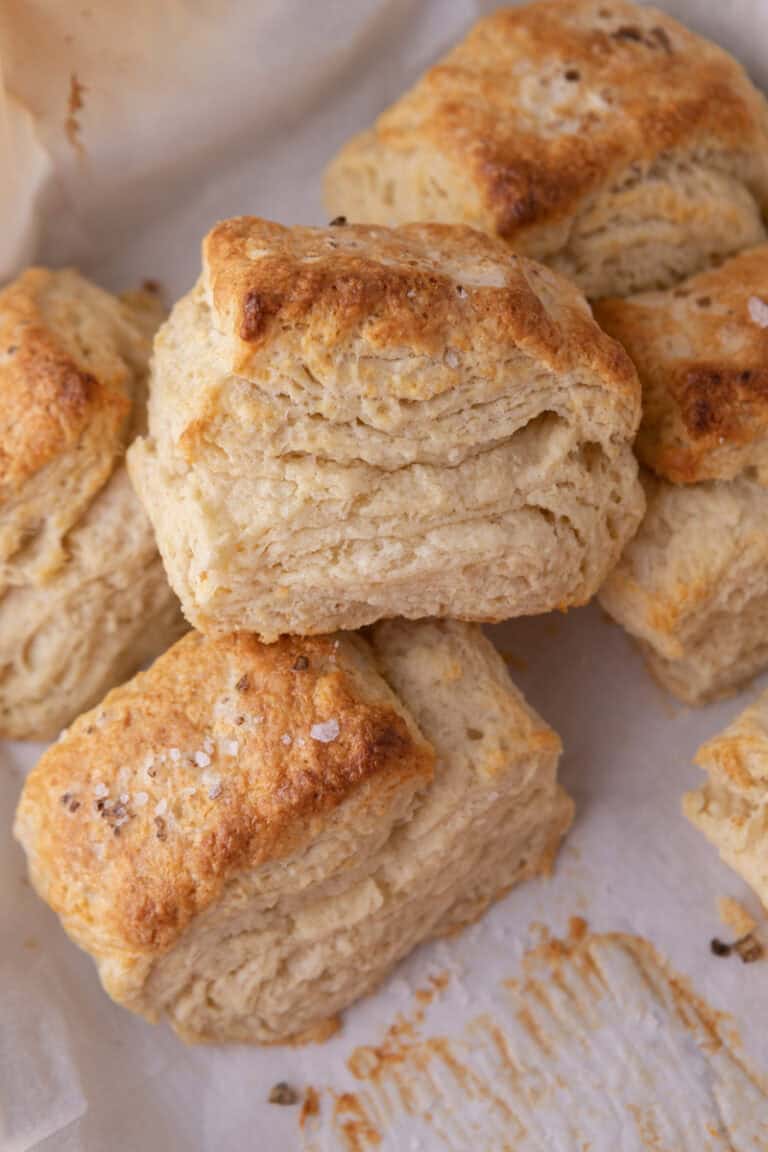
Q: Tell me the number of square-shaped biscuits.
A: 6